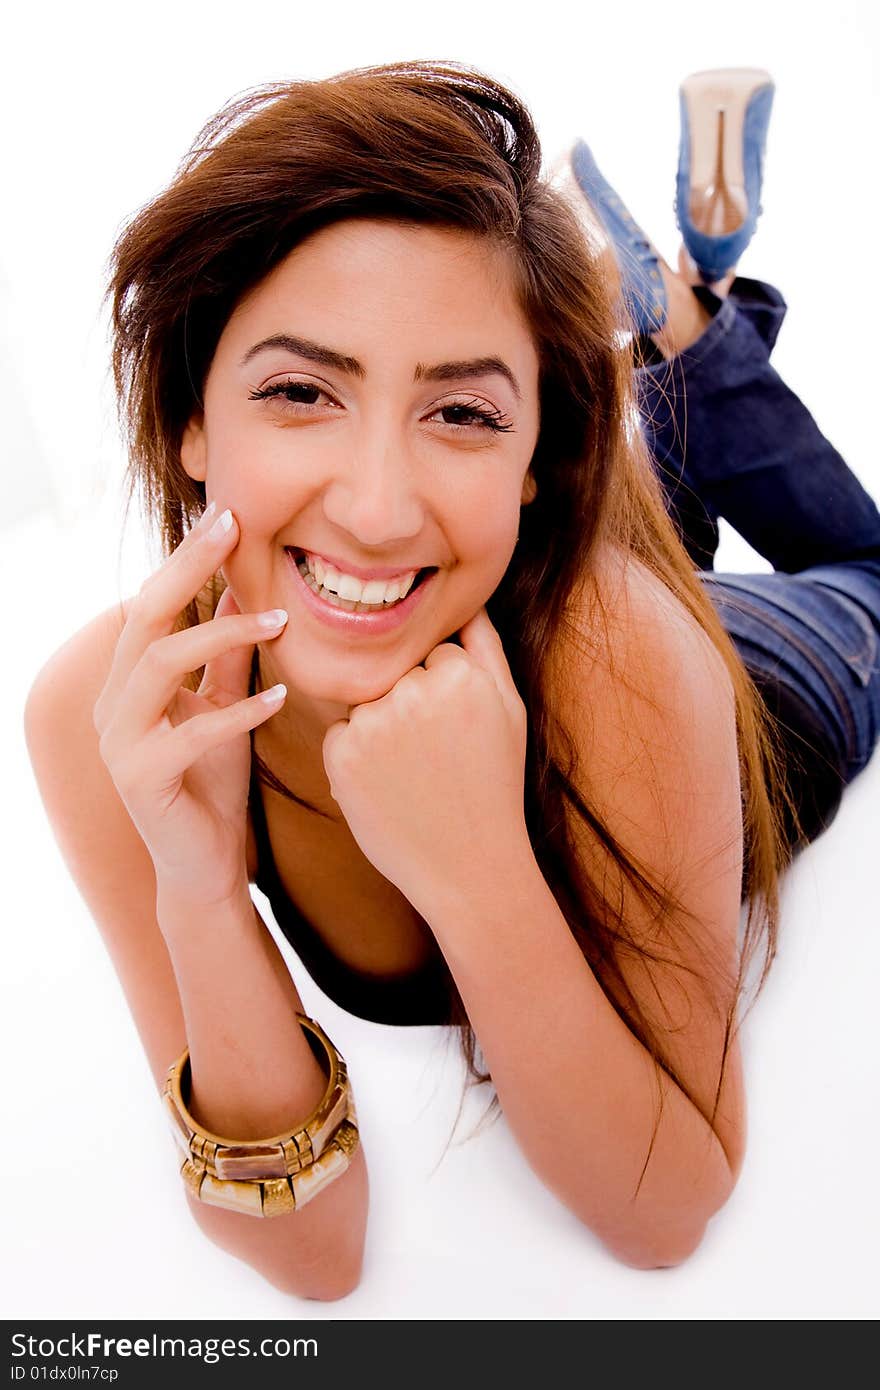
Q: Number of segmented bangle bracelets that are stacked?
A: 2